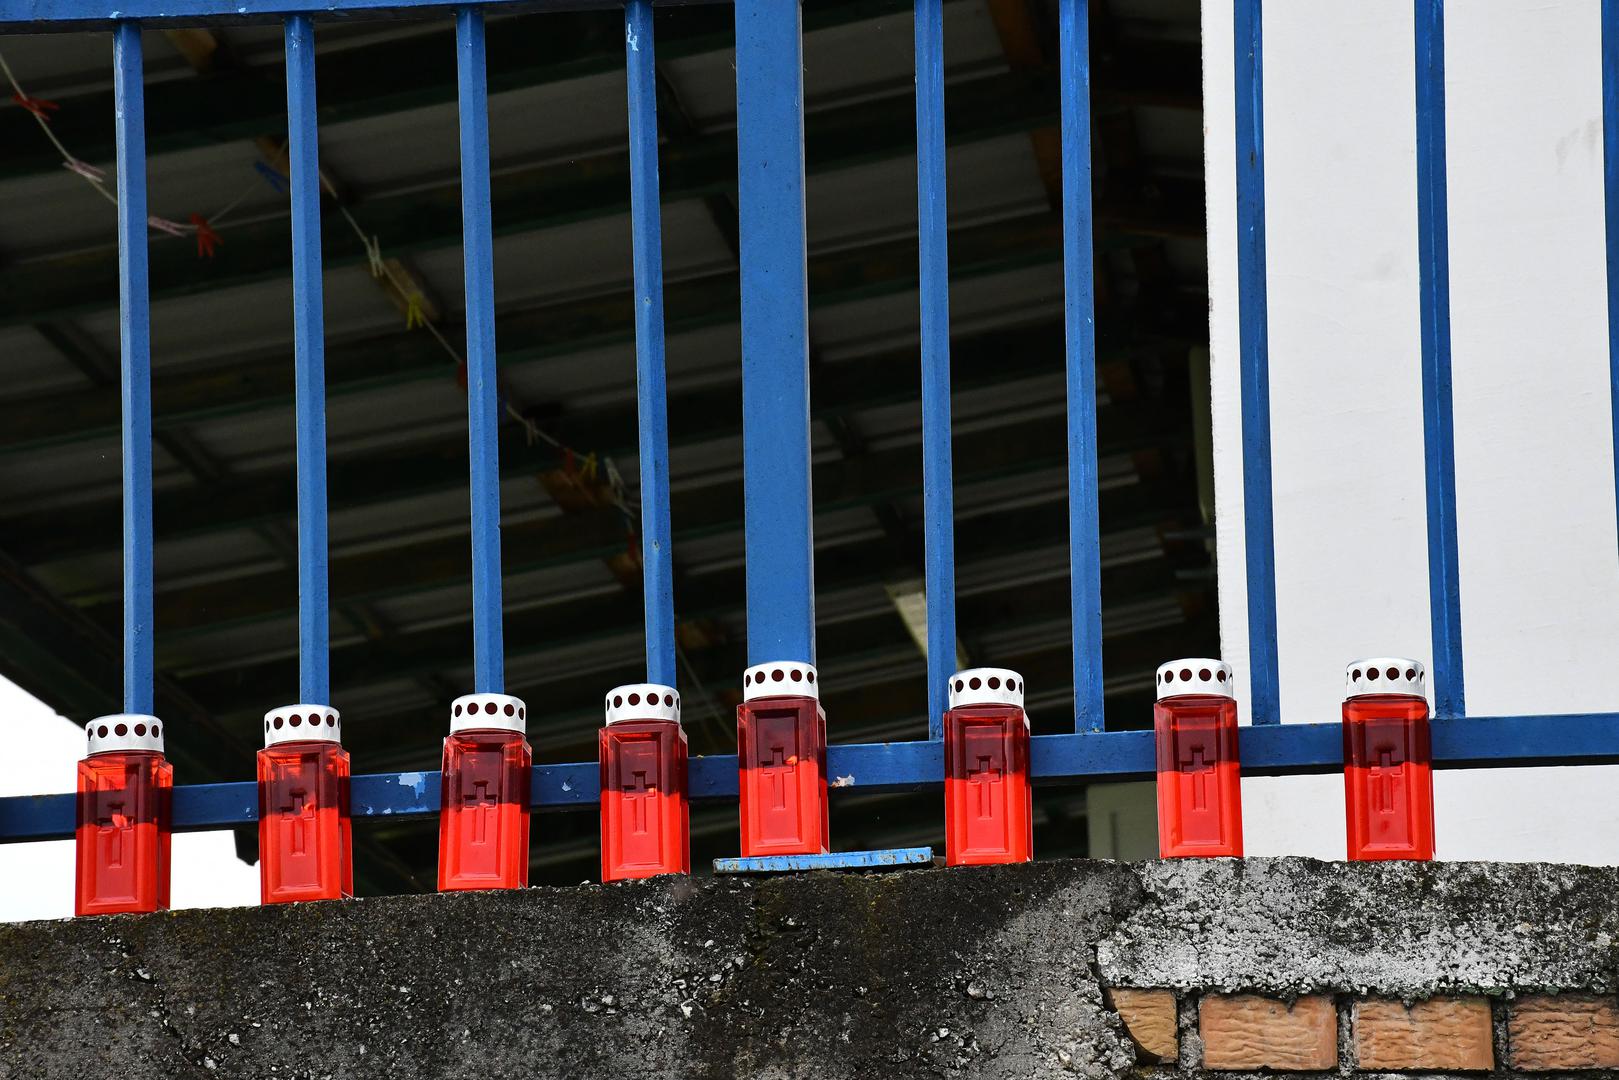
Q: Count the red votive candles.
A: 8